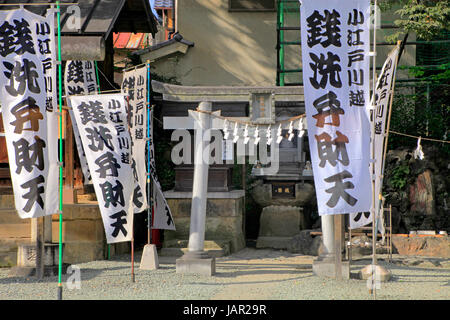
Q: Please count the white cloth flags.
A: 7